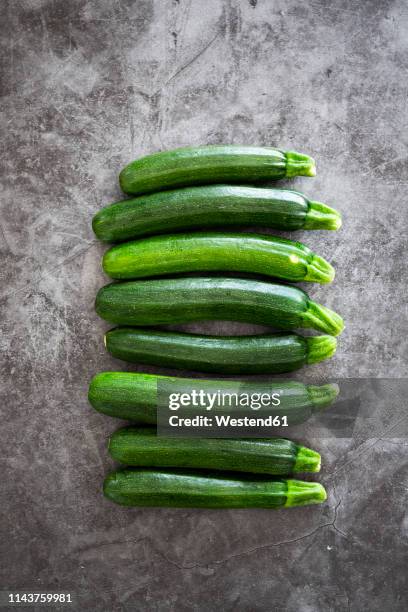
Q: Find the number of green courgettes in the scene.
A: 8